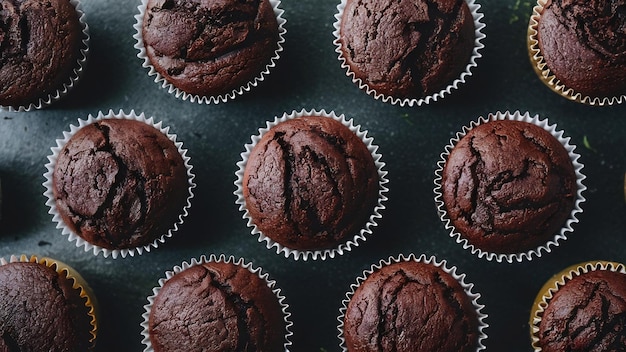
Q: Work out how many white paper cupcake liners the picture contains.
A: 8